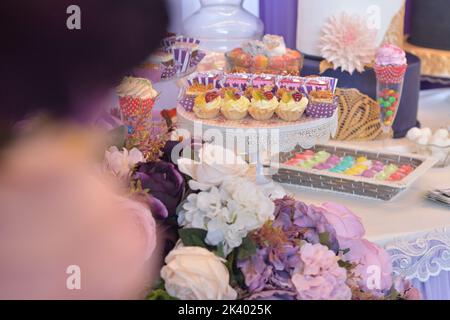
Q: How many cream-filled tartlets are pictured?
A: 4